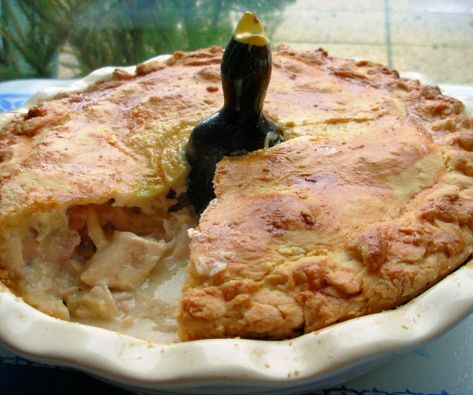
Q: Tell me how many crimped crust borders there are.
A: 1